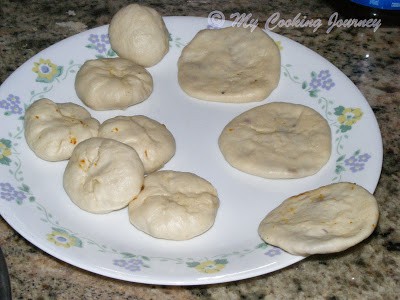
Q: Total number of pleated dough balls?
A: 5